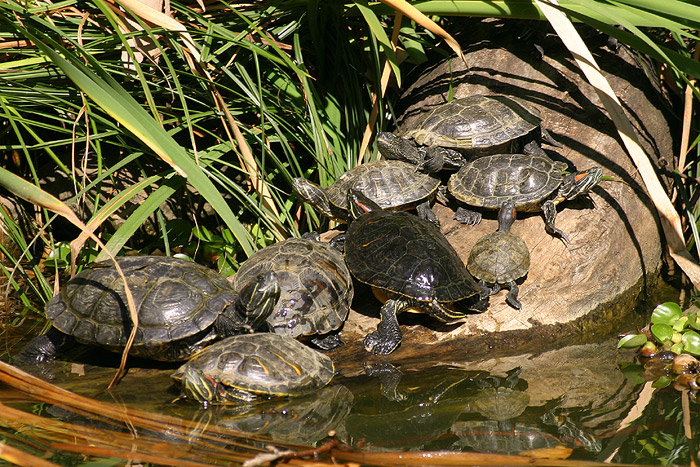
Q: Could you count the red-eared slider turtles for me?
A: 8